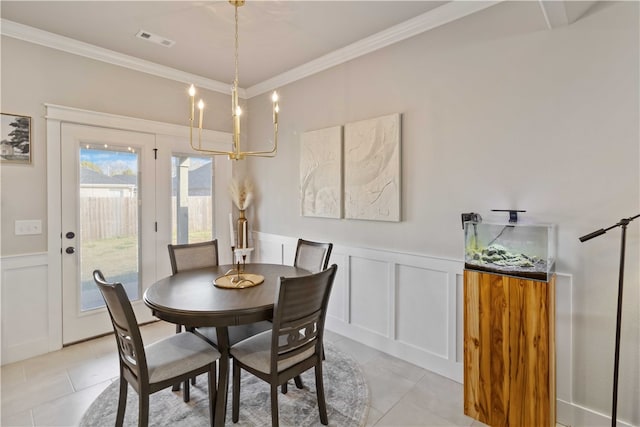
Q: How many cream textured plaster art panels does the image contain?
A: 2